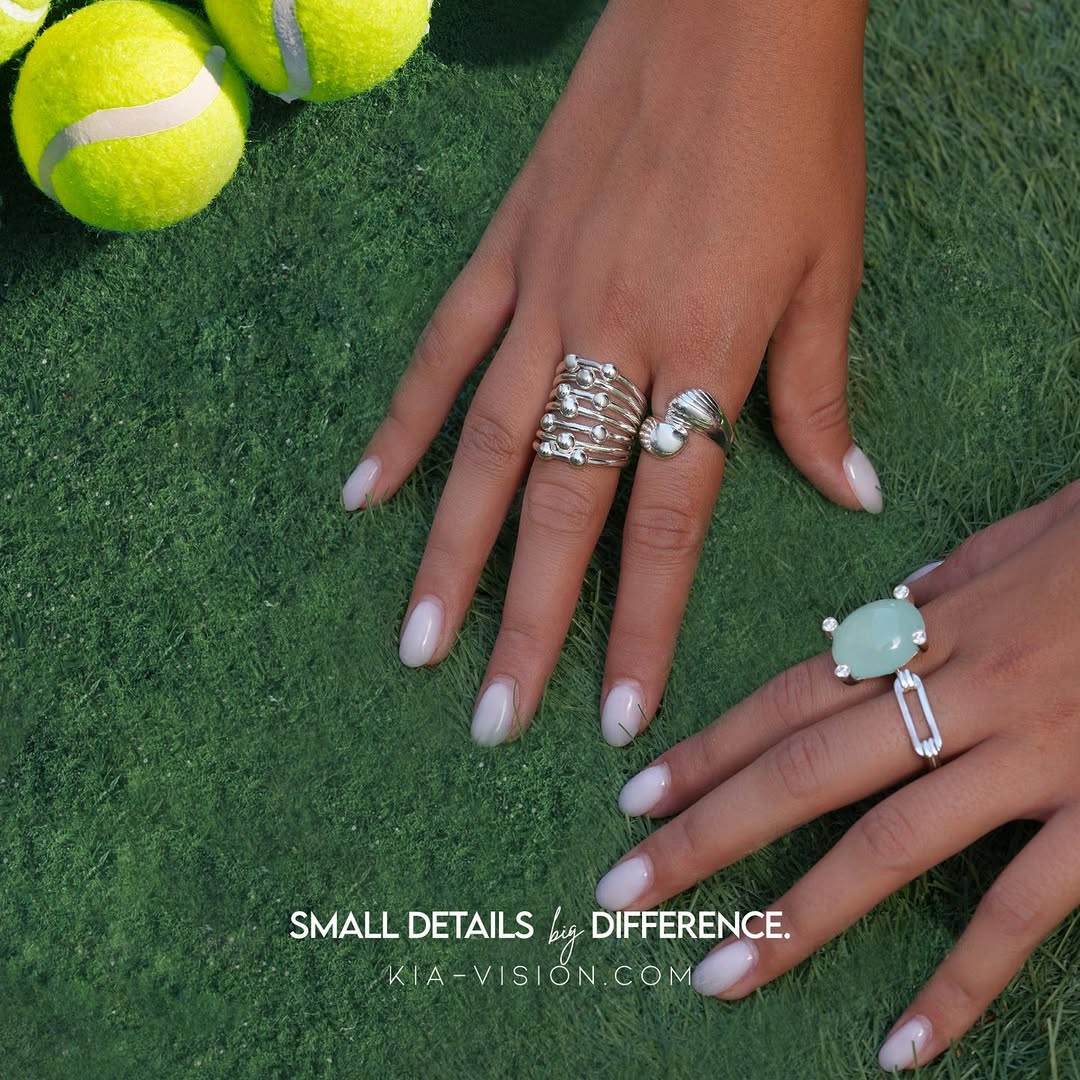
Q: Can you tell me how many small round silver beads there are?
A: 11